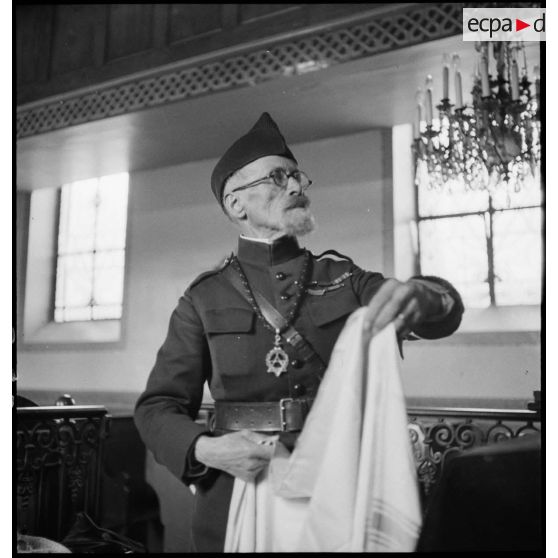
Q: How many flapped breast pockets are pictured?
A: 2